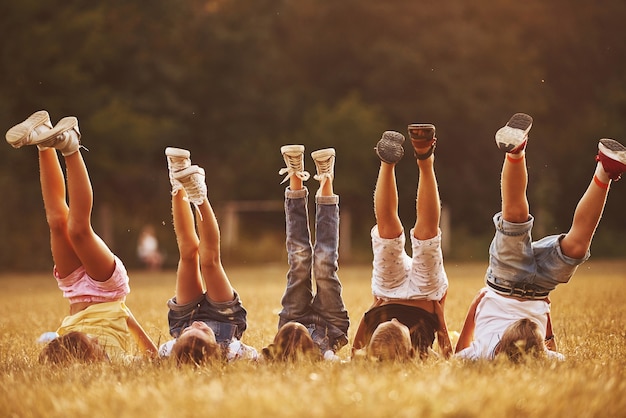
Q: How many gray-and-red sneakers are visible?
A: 2